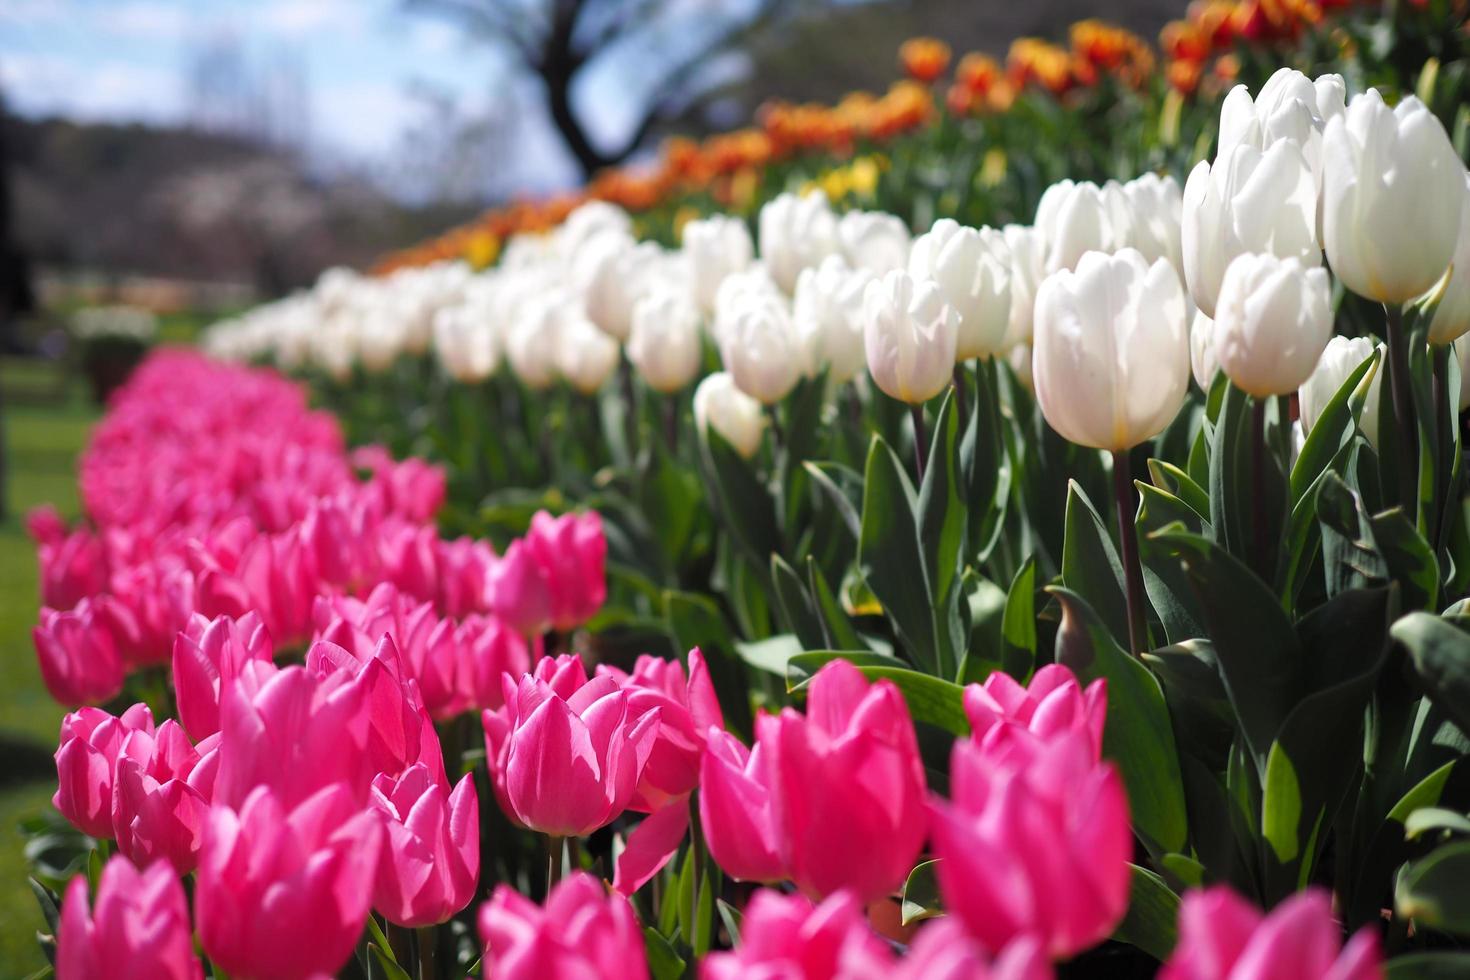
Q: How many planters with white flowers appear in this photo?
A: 1